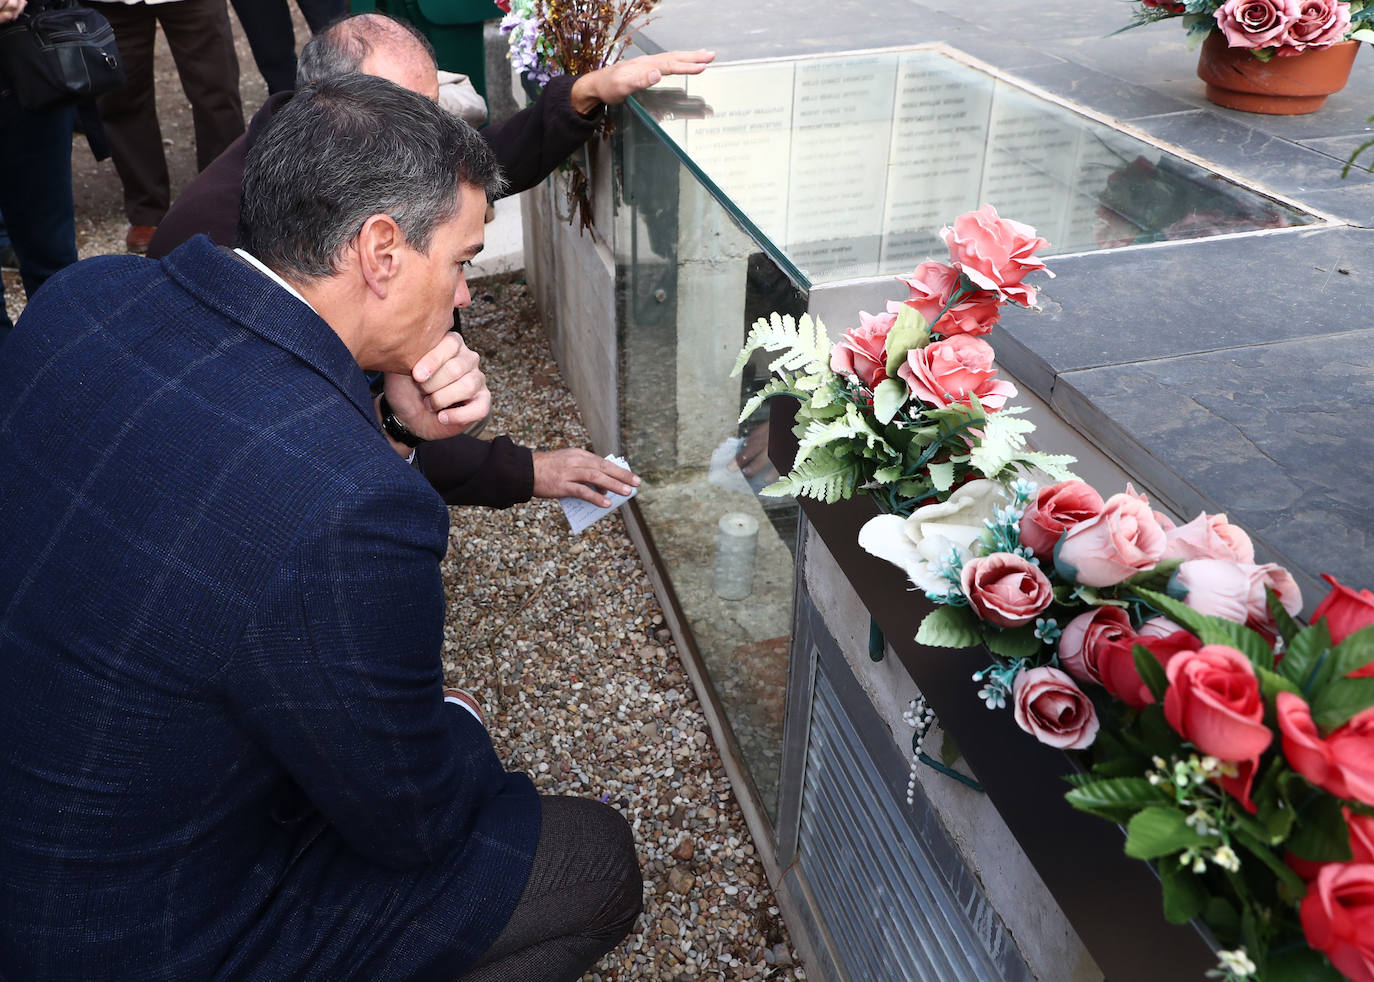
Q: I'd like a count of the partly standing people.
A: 3